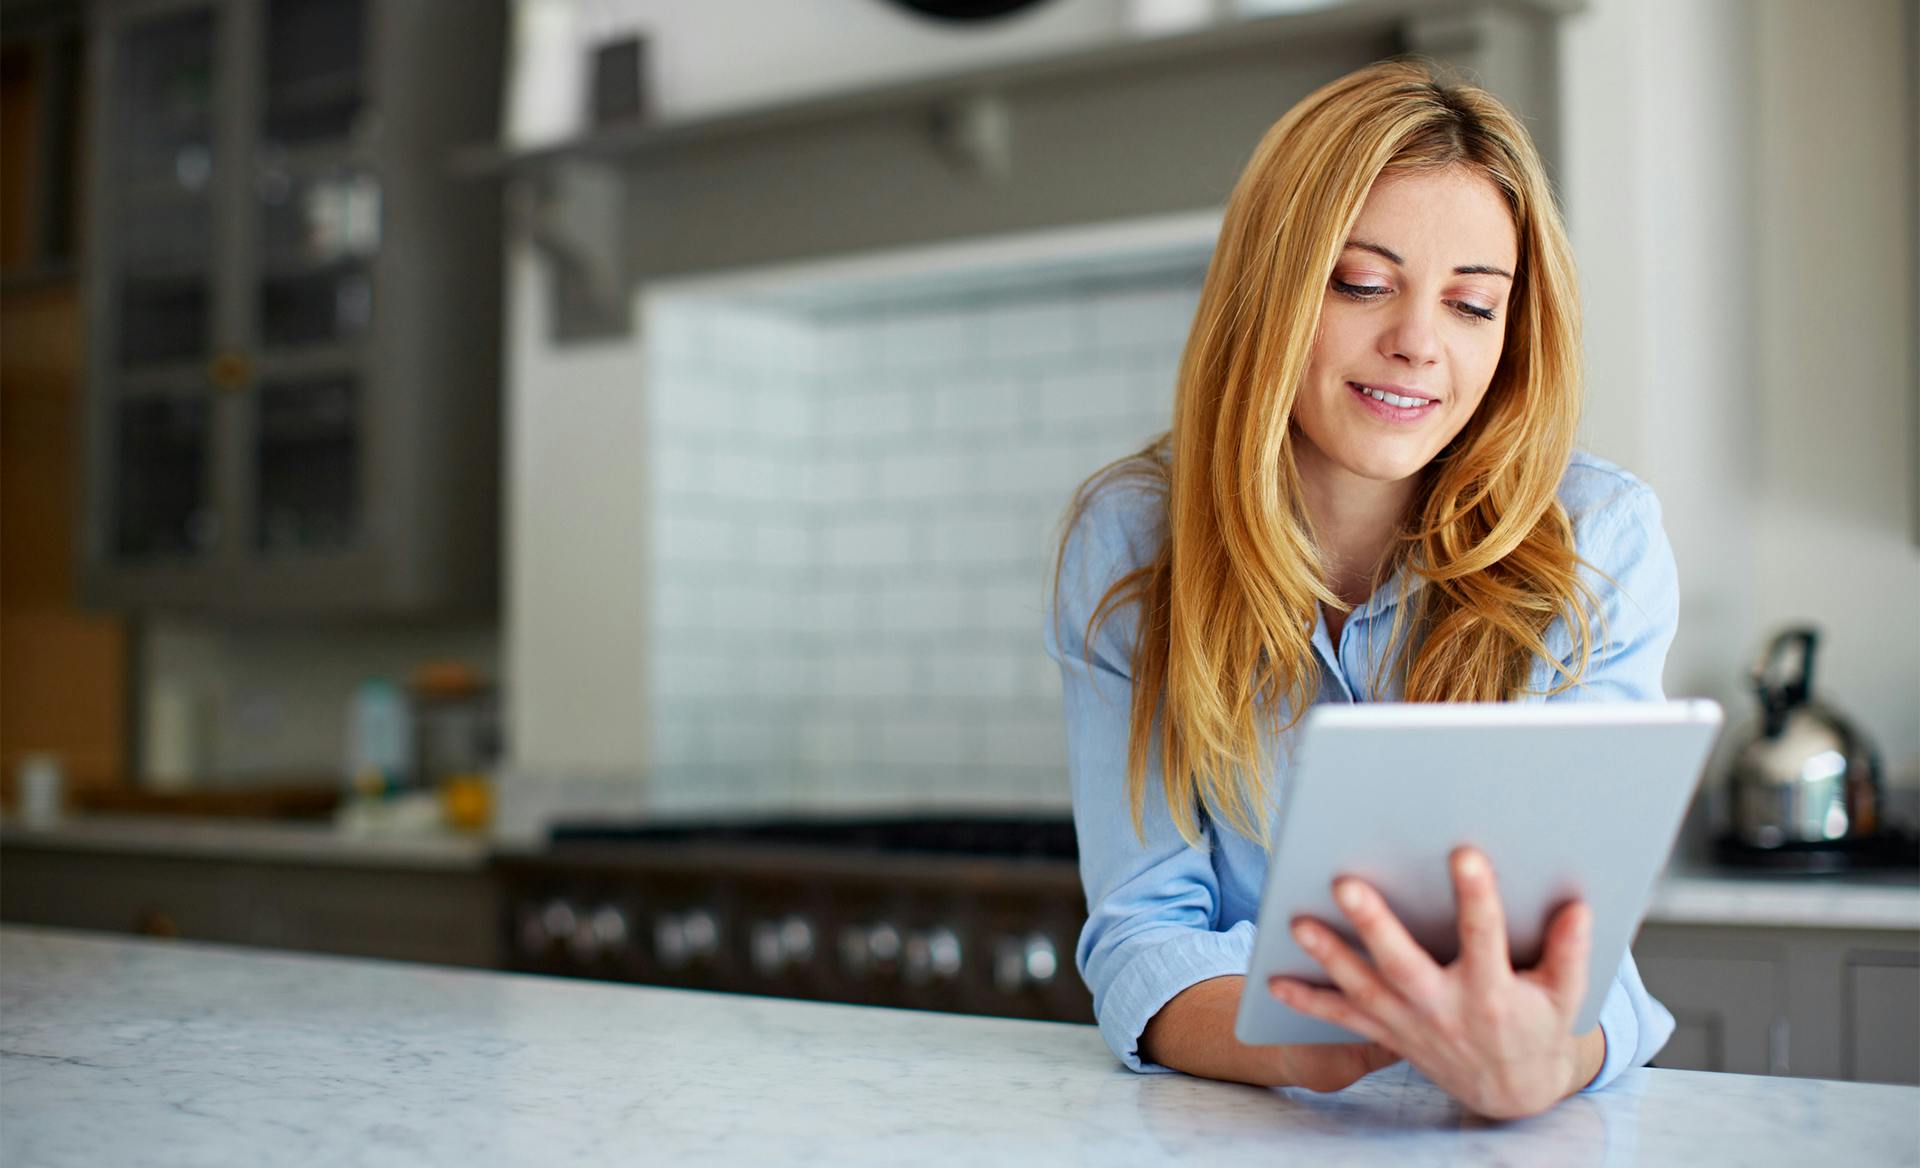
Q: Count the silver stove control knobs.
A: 7